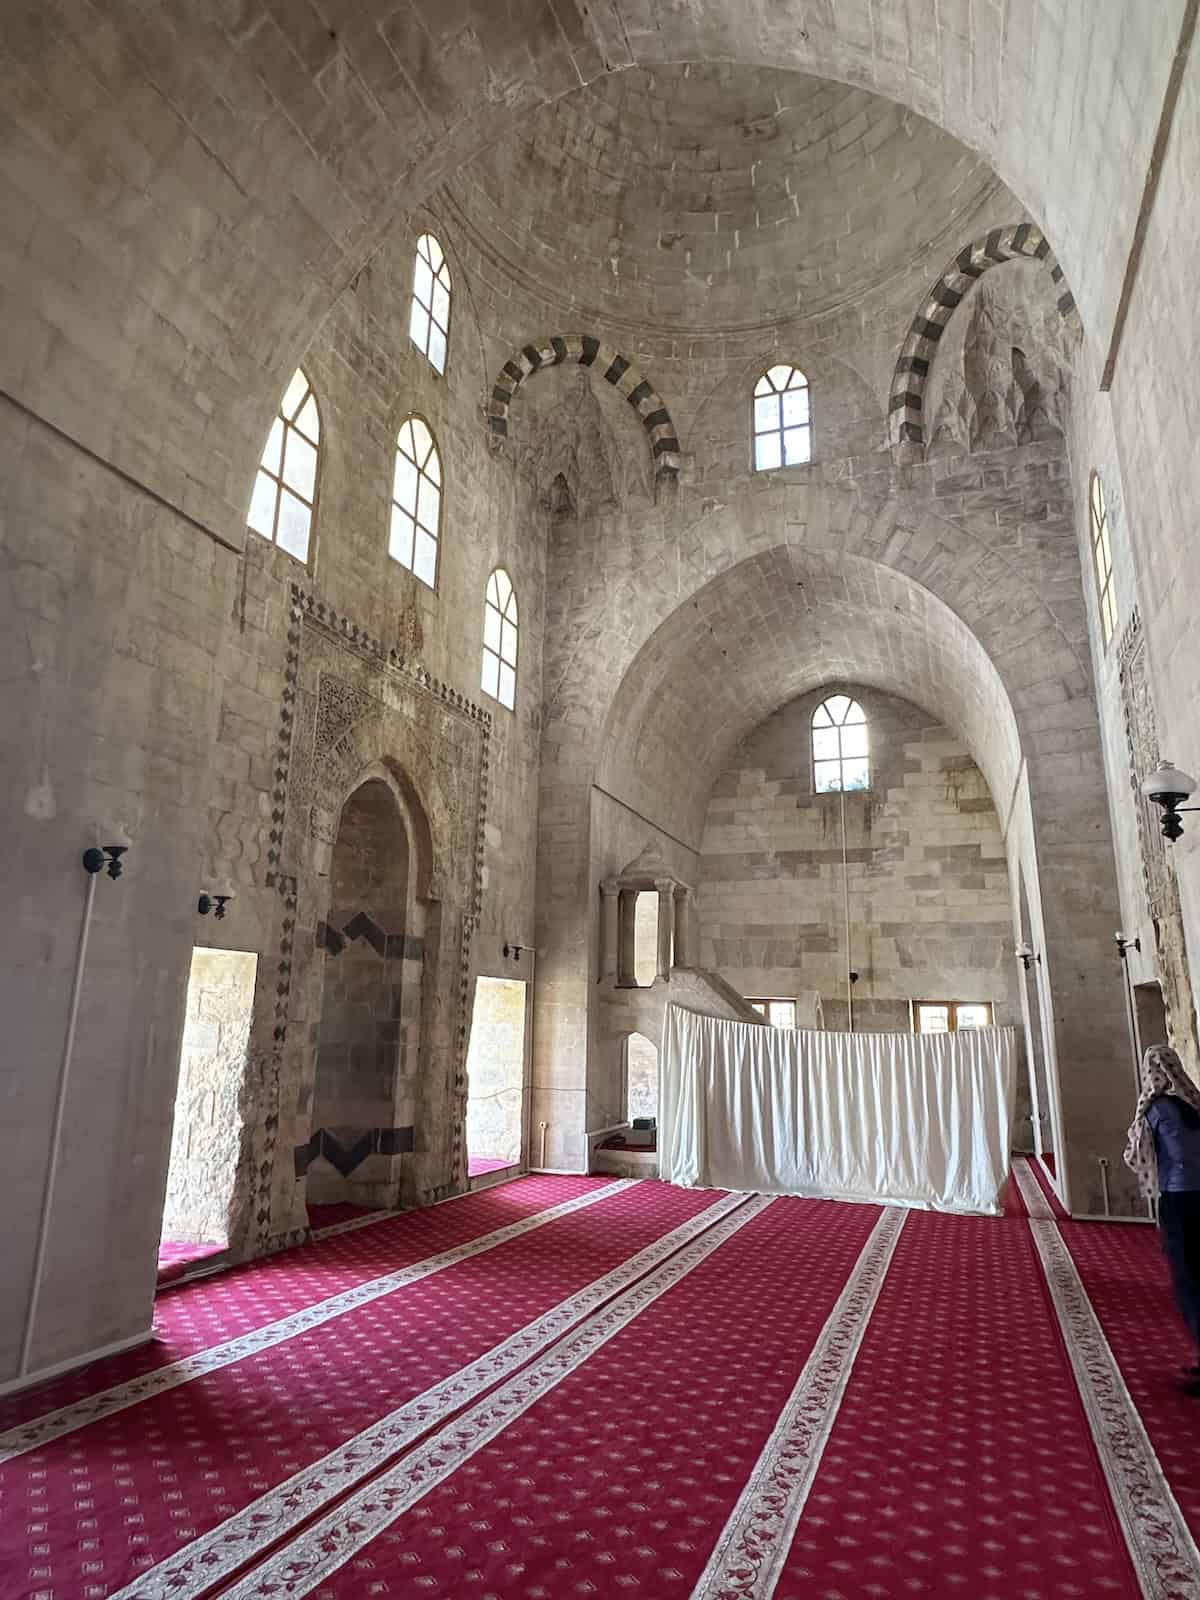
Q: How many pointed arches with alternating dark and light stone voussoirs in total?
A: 2